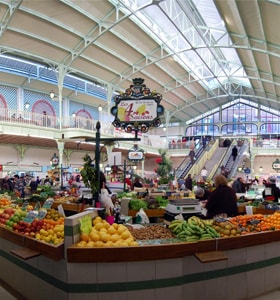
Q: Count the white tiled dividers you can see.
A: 1